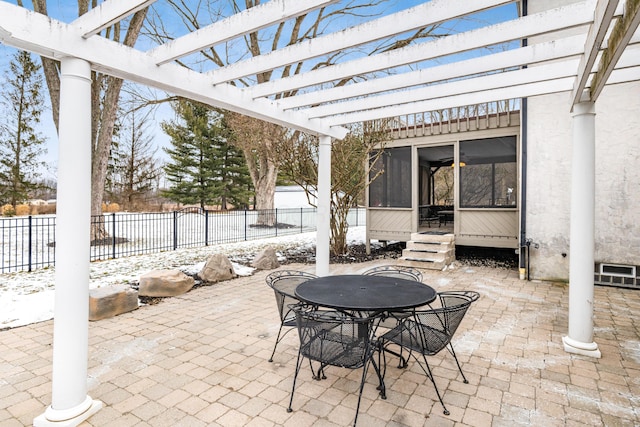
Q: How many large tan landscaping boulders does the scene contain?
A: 4